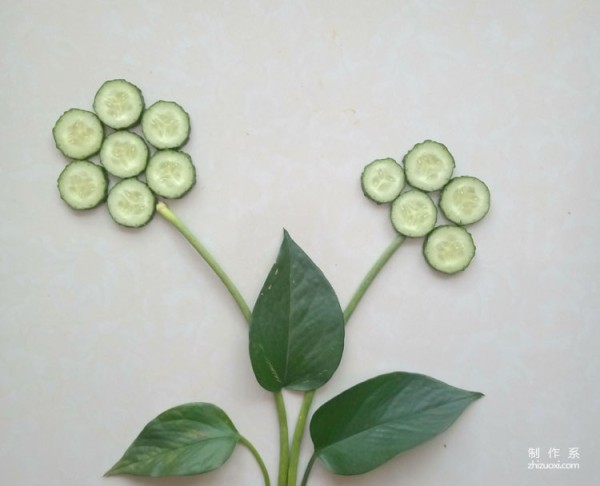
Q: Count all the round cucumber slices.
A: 12